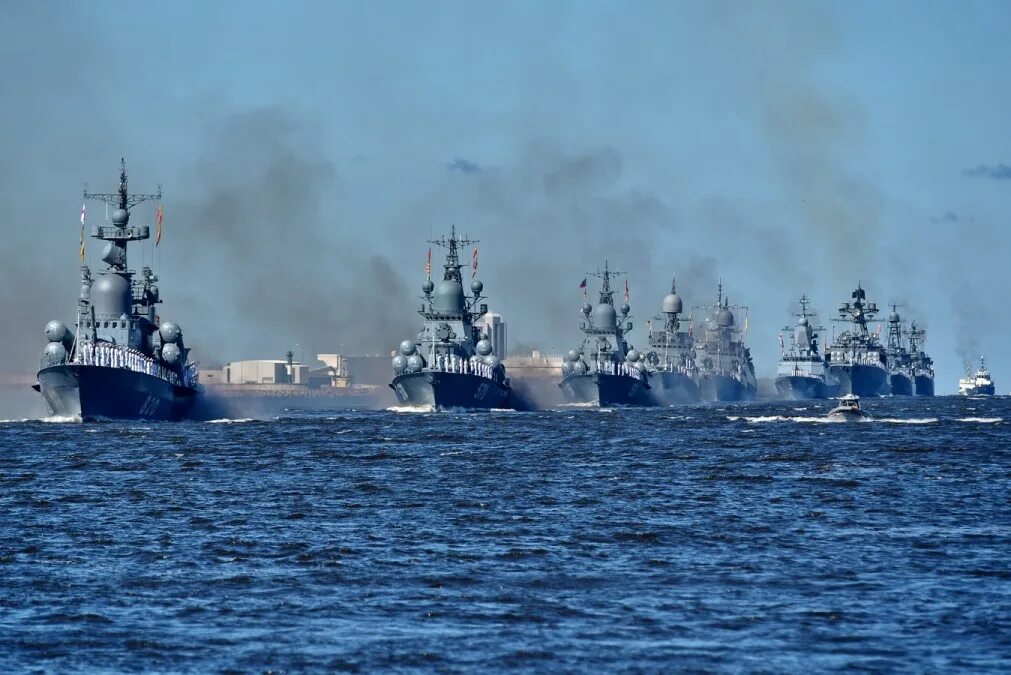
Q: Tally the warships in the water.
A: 9